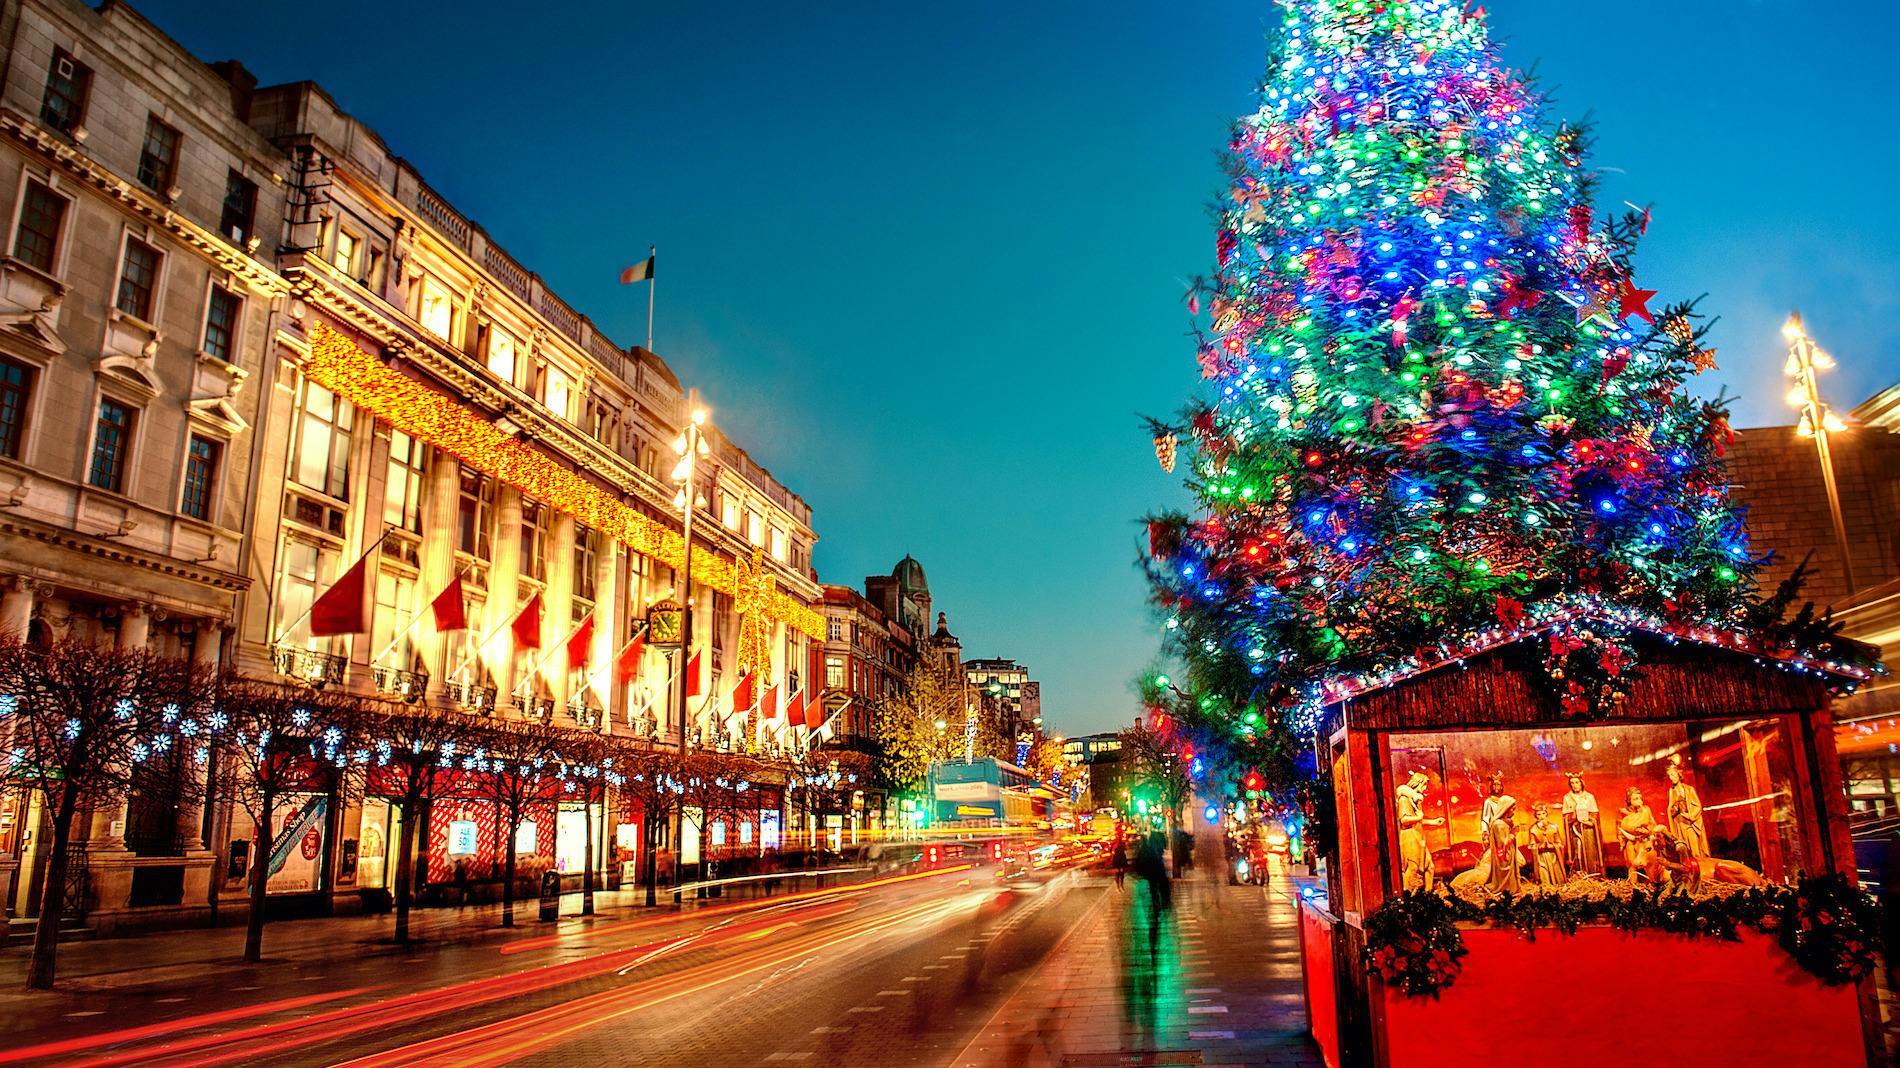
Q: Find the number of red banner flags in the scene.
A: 10